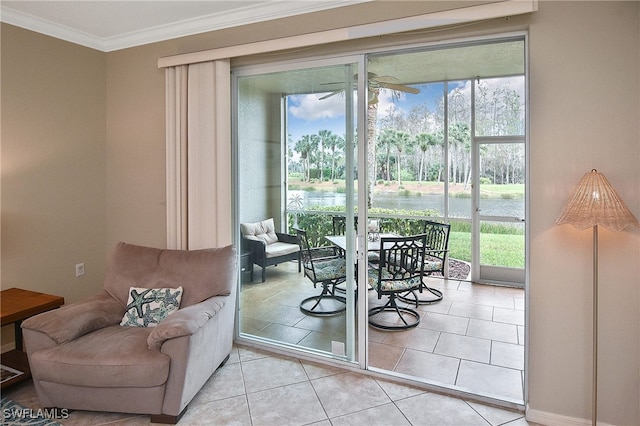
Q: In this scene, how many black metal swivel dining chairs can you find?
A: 4